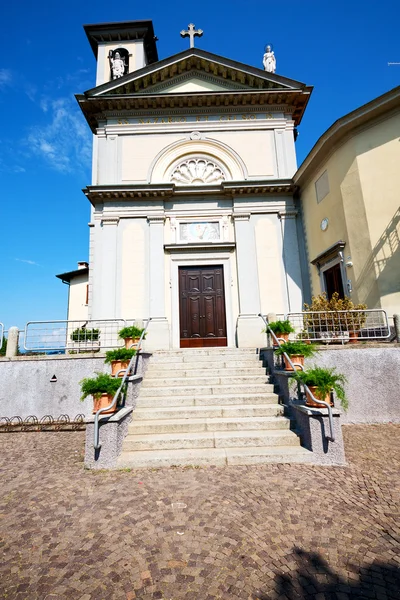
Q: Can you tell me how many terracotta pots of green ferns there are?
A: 6